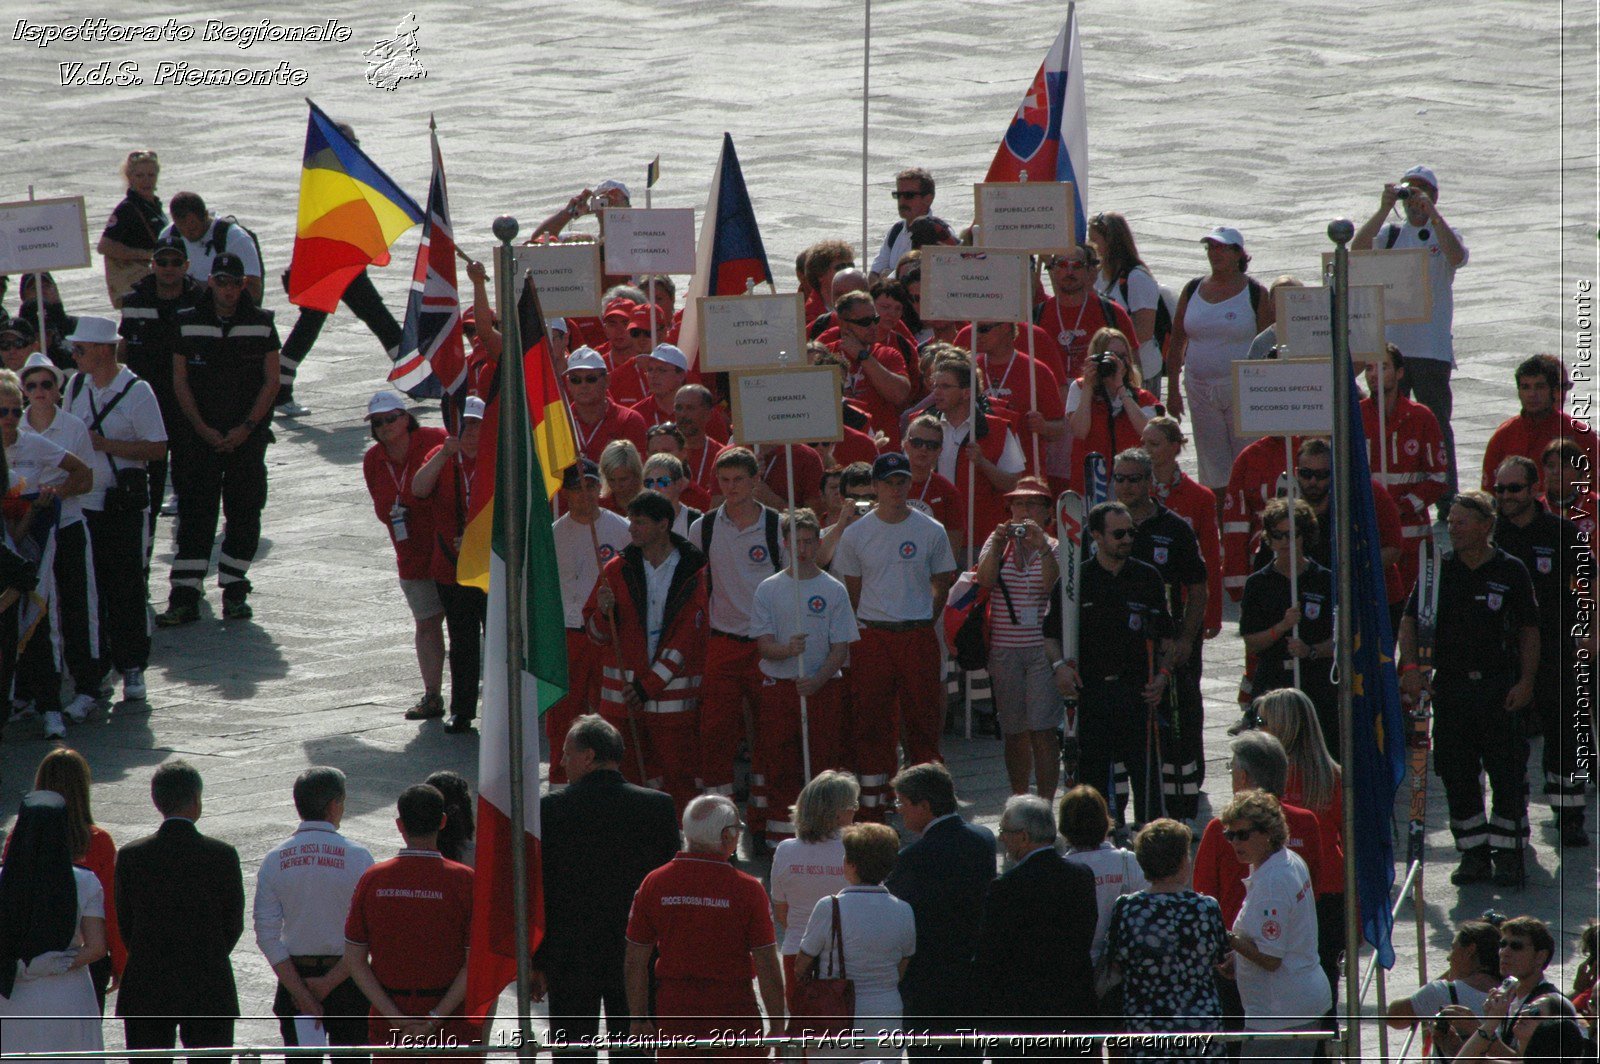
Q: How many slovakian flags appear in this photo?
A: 1